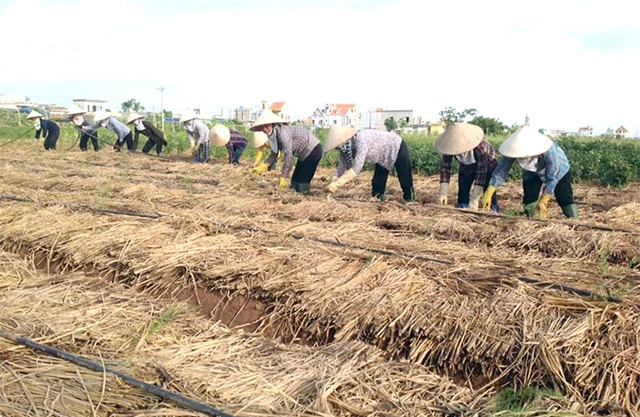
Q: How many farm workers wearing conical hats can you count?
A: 11